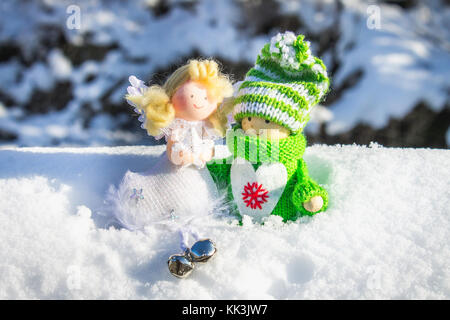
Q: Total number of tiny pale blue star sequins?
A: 2